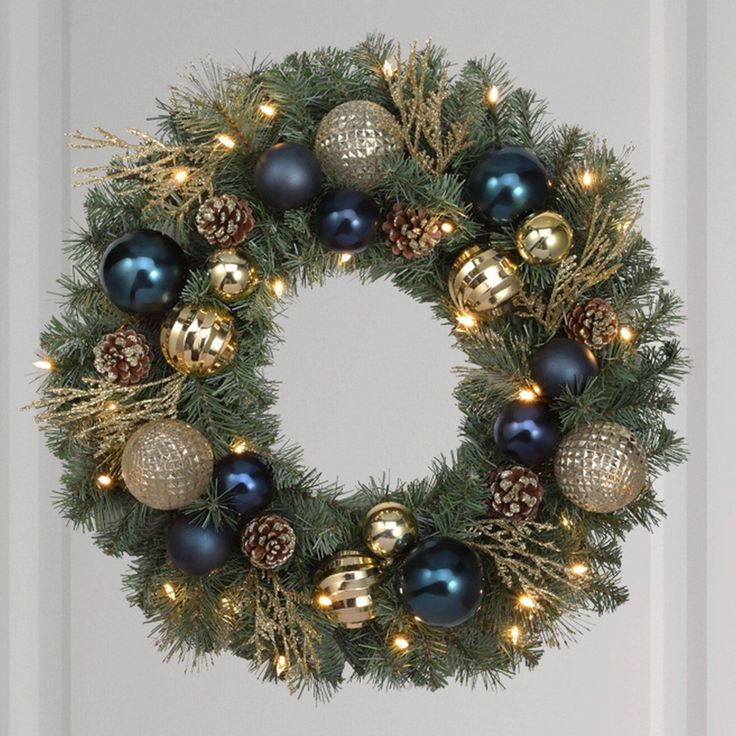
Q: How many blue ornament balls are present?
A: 9